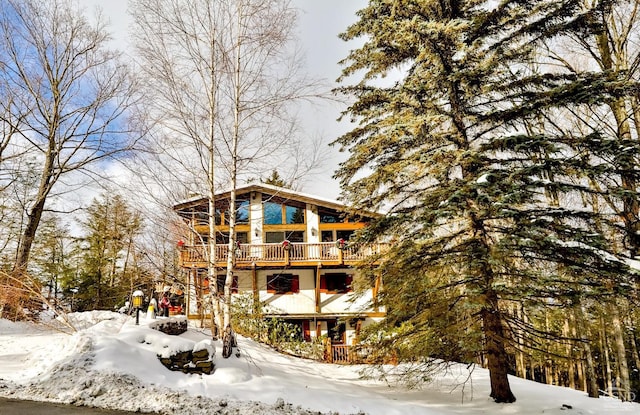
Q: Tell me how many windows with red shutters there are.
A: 3